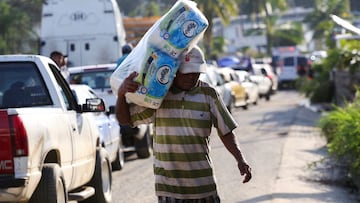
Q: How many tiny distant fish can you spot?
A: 0